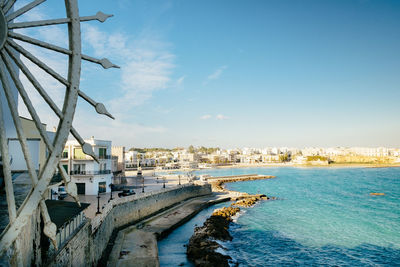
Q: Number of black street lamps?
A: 5